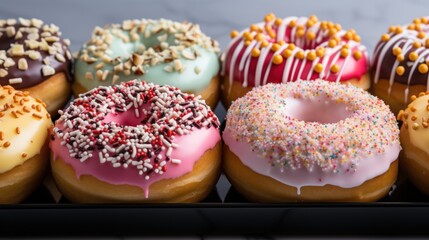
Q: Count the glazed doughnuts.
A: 8